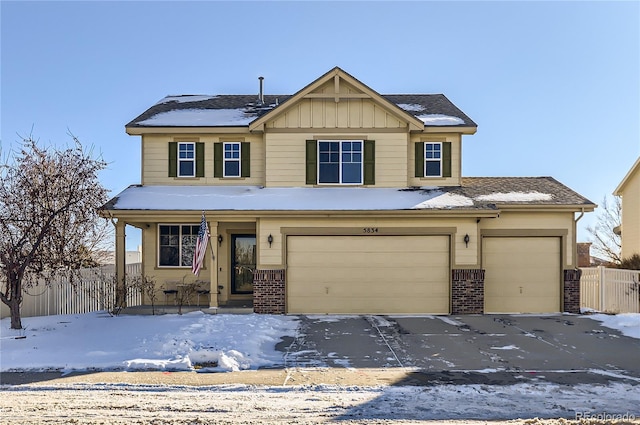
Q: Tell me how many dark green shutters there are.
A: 8